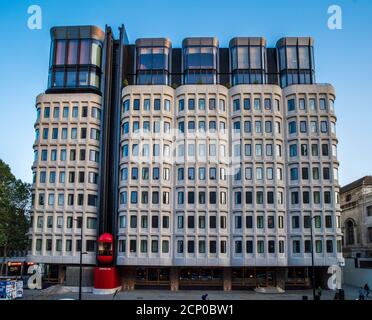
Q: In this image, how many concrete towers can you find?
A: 5